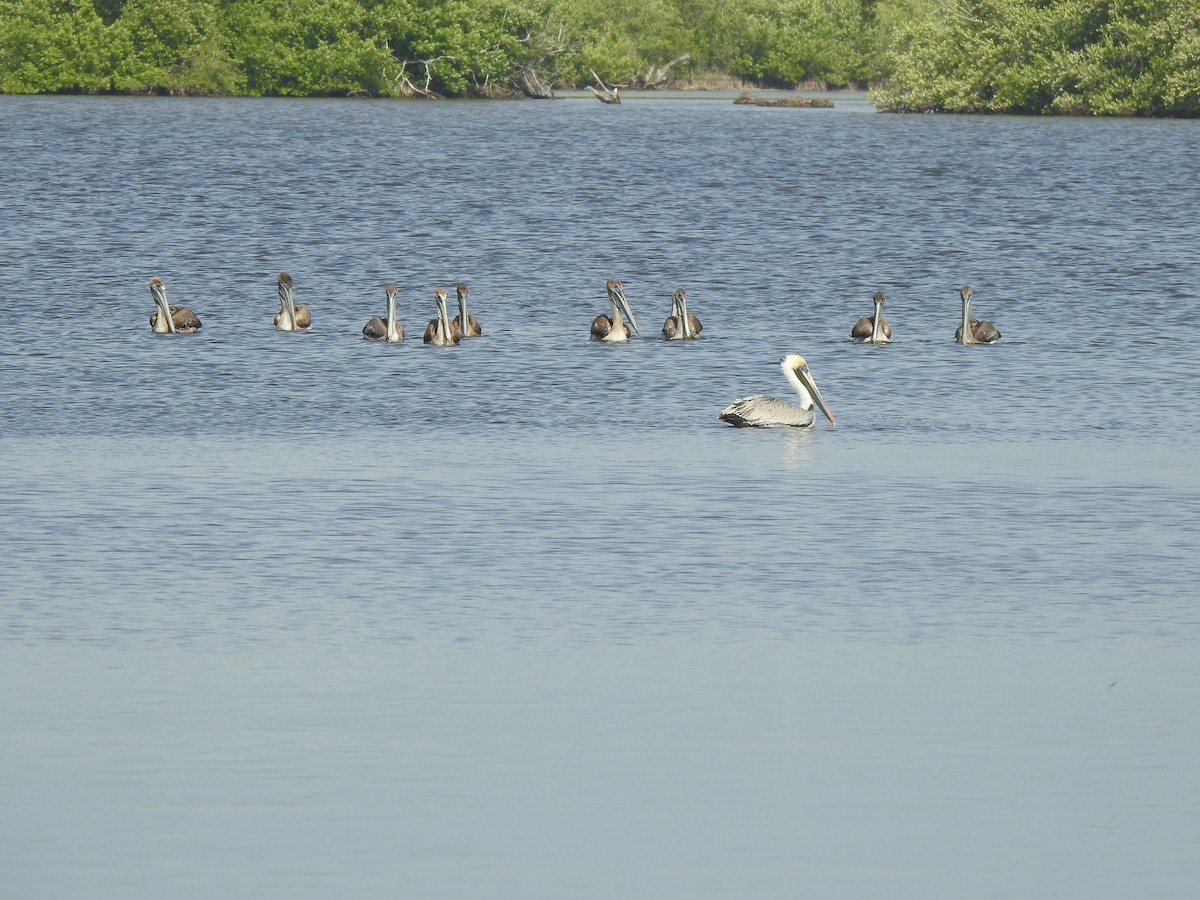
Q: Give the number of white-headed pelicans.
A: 1